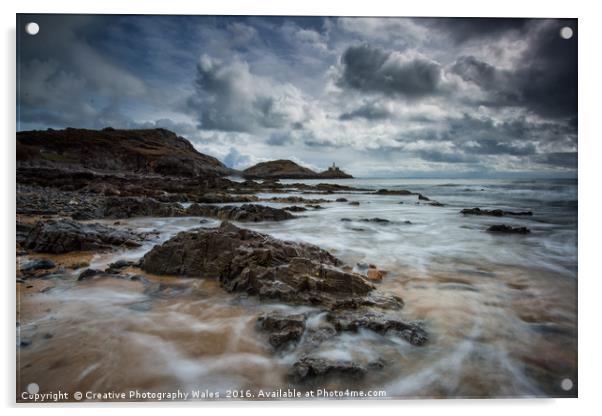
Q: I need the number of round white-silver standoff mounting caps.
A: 4